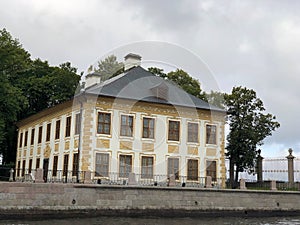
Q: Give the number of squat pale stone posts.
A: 7